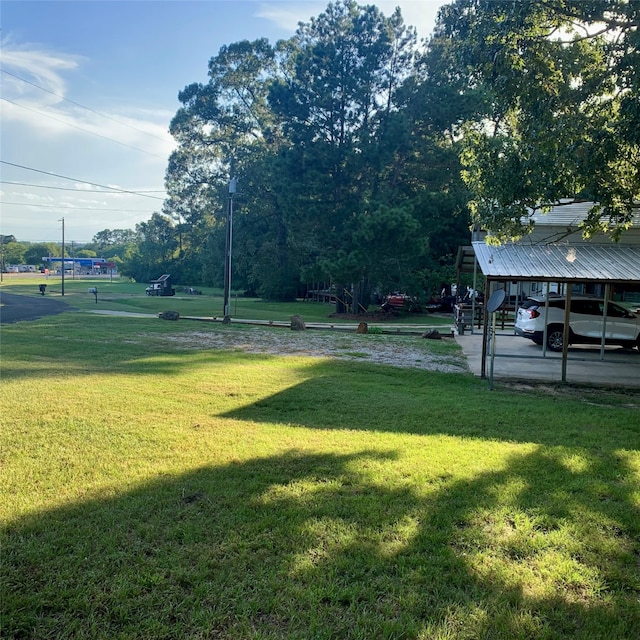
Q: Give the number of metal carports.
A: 1